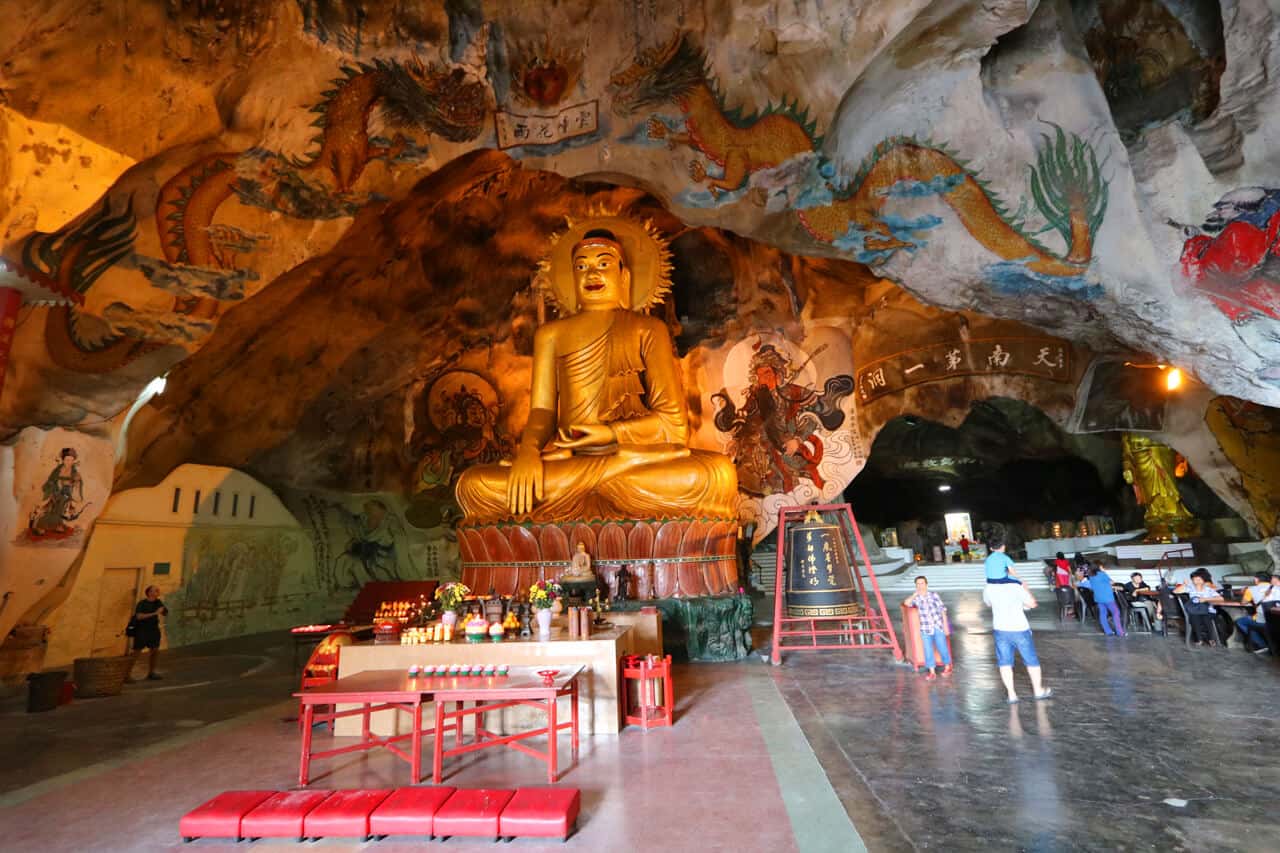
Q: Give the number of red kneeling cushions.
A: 6